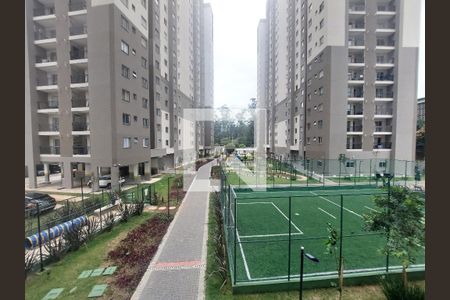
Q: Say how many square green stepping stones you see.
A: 5